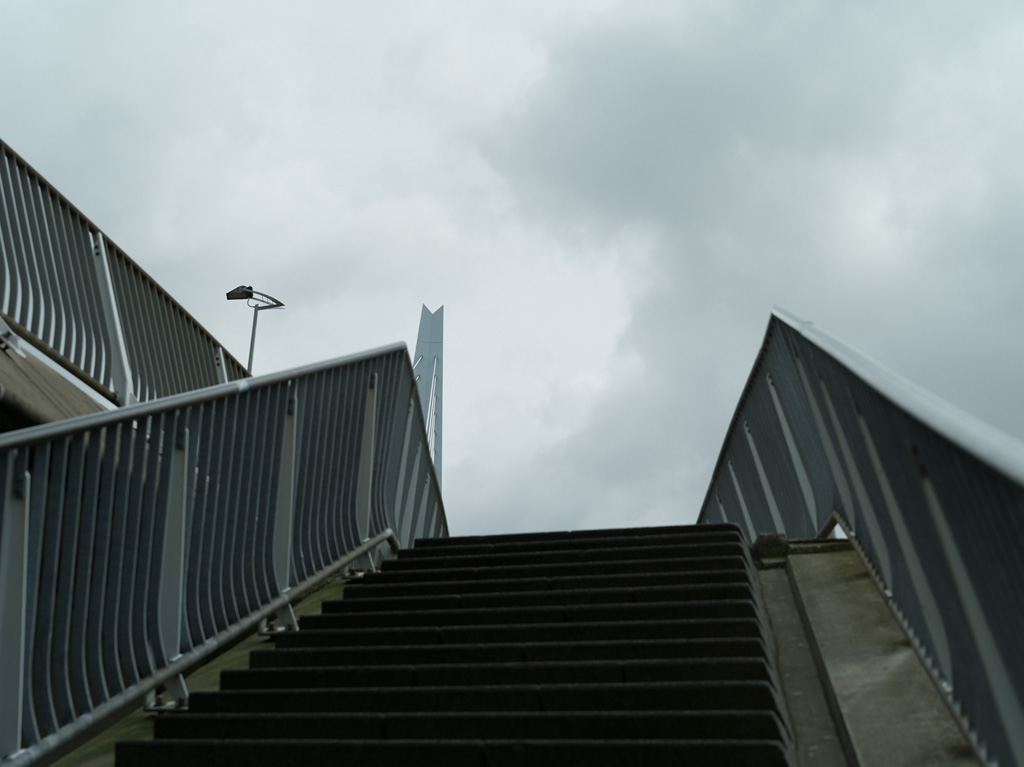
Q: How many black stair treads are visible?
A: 13